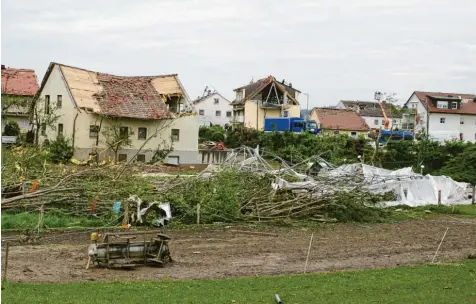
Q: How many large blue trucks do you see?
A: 2